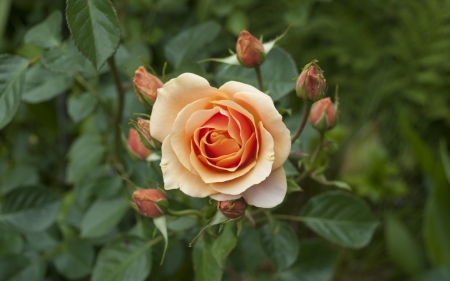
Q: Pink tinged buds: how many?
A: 8